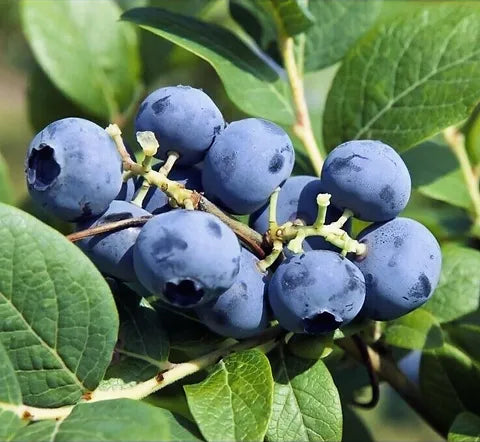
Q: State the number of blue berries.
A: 11